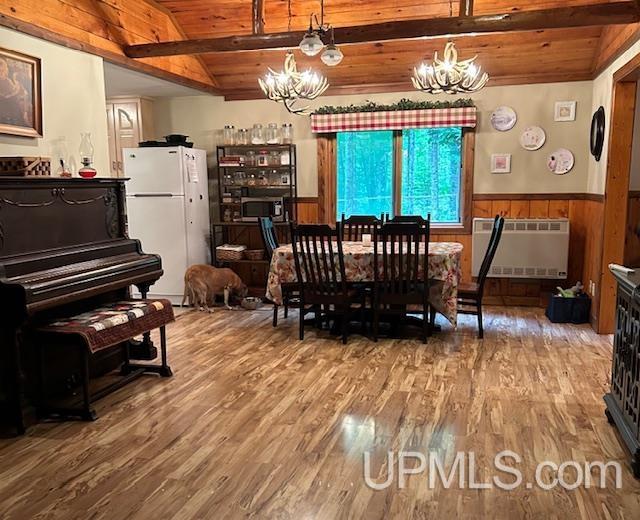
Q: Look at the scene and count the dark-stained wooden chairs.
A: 6